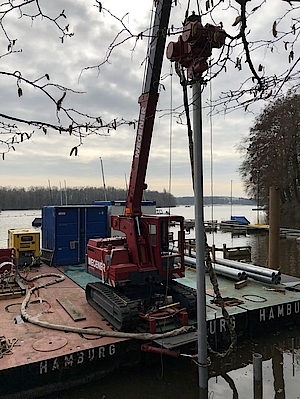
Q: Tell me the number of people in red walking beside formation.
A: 0